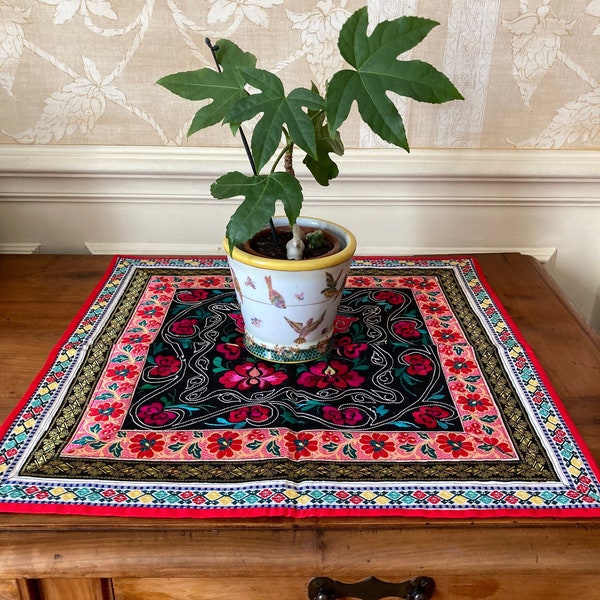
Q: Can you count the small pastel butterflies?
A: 3